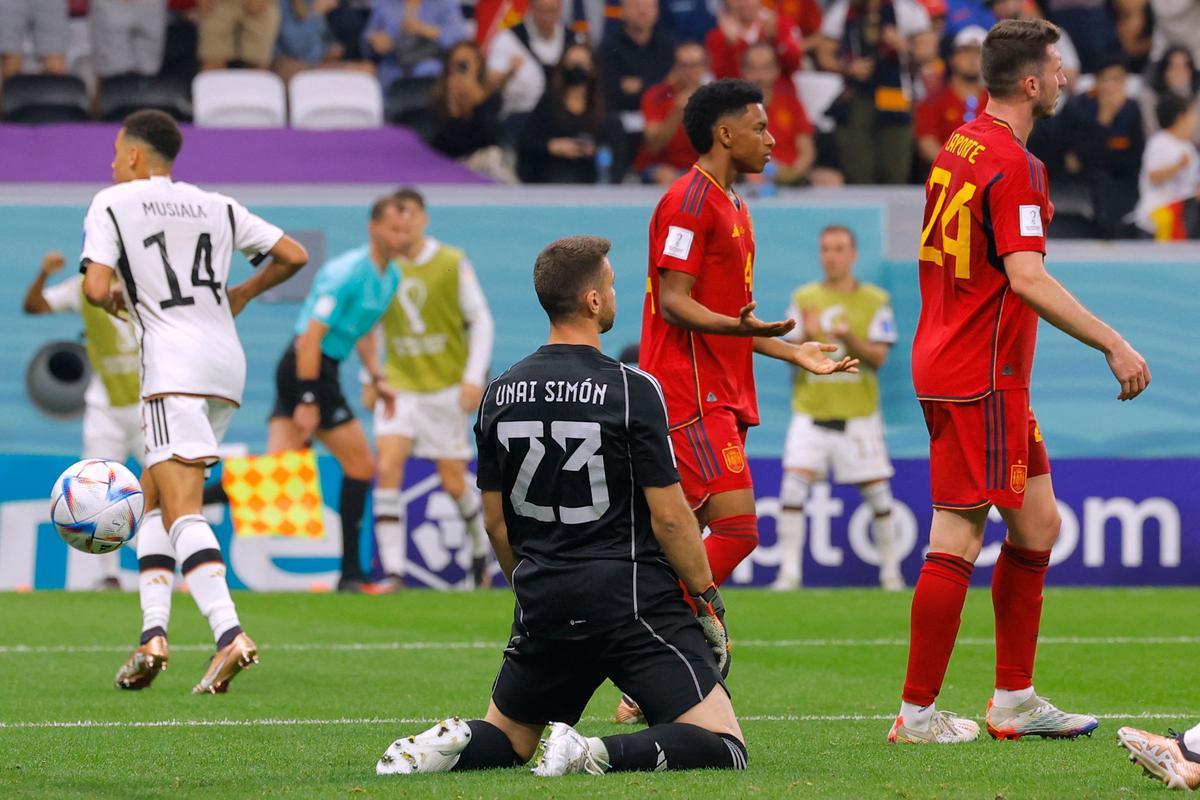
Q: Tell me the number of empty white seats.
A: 2